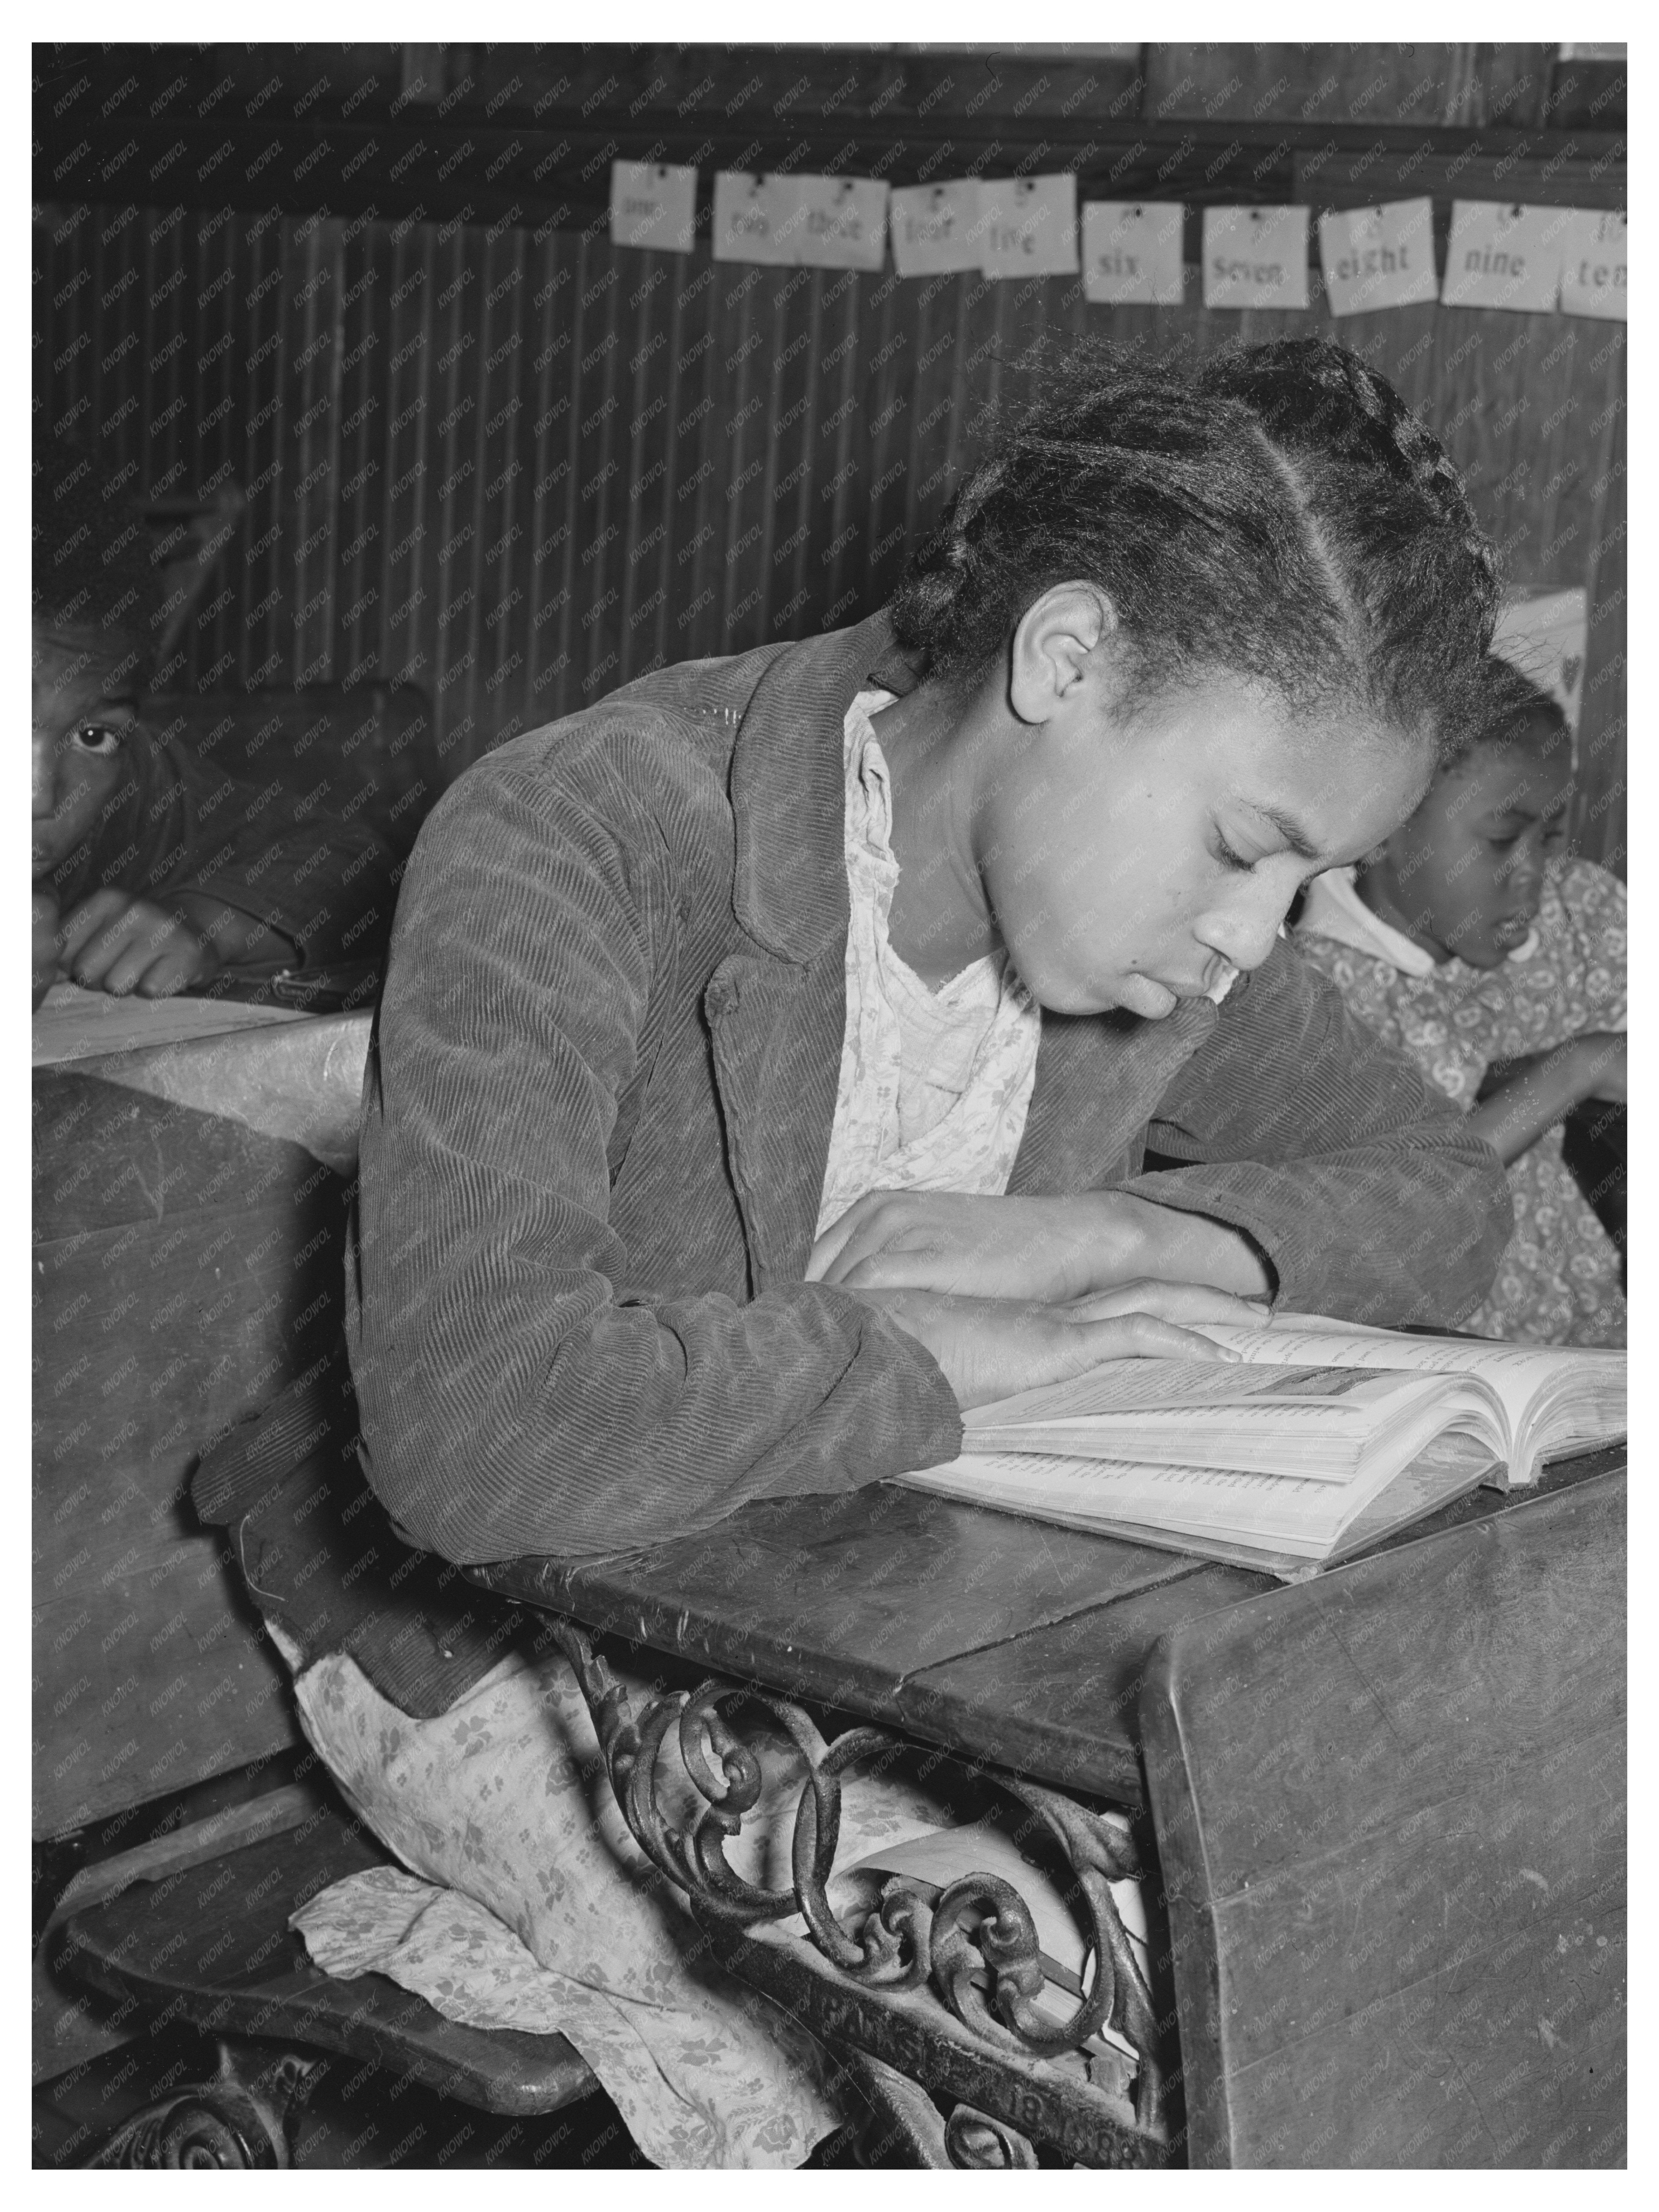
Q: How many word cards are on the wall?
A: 10